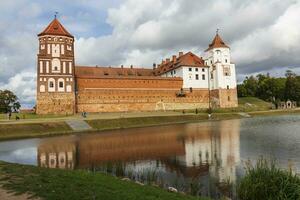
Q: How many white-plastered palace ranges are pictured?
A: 1